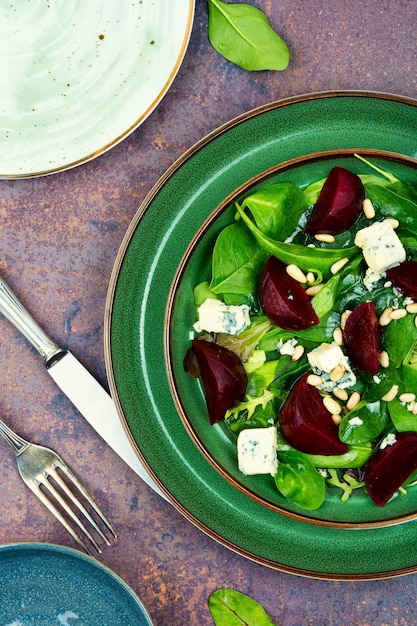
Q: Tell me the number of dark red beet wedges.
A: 7